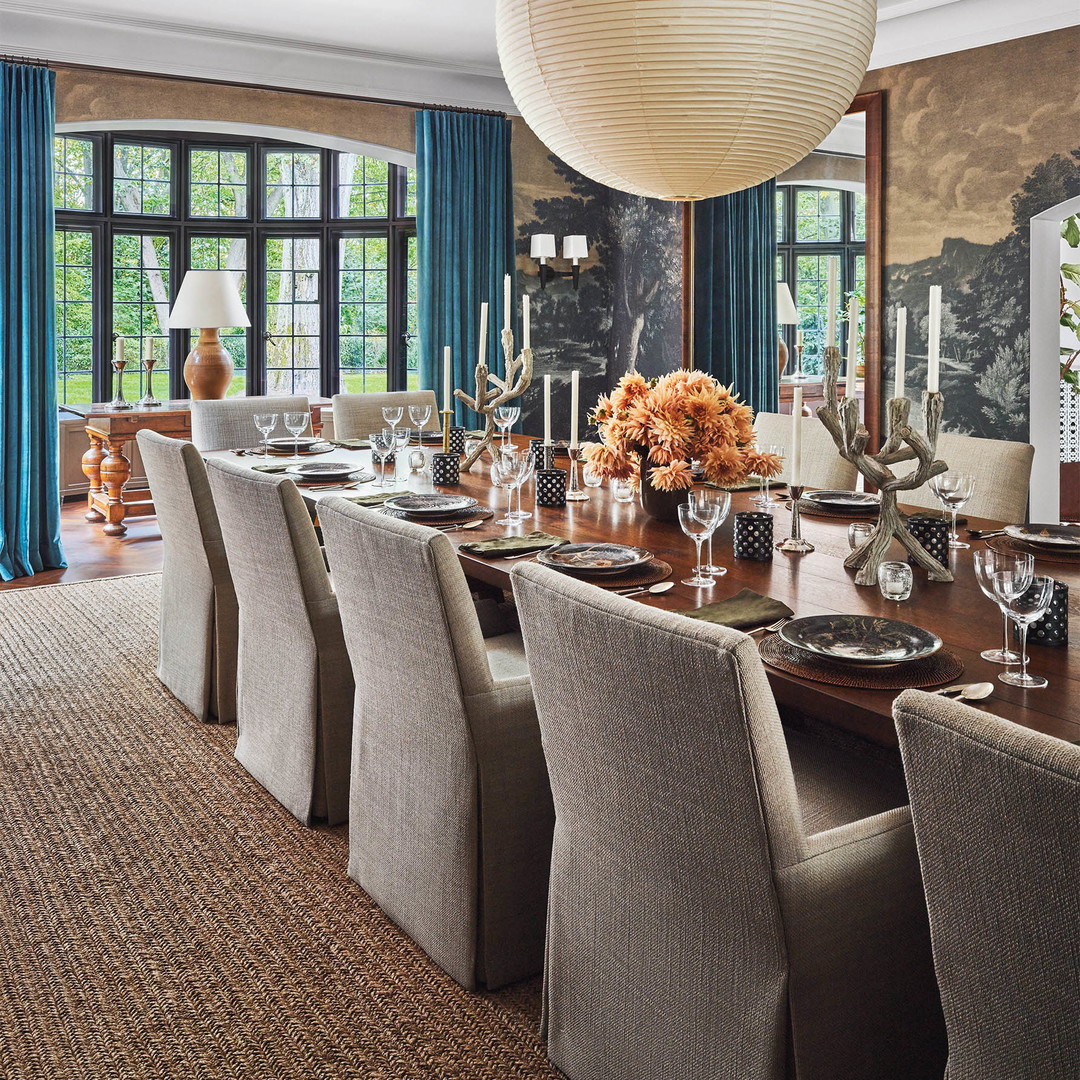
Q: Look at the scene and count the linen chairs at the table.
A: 9